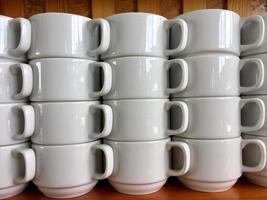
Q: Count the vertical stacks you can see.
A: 5